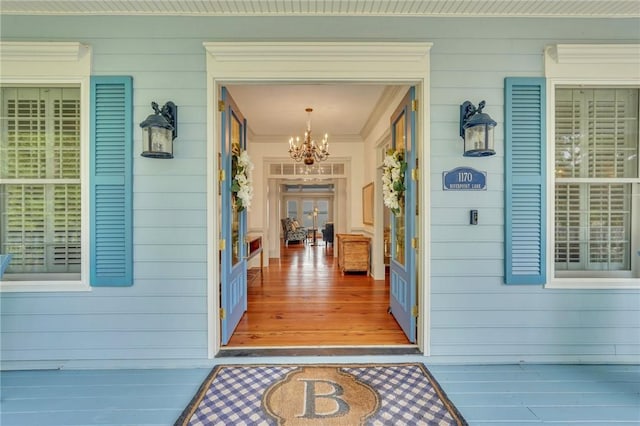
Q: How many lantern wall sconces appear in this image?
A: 2